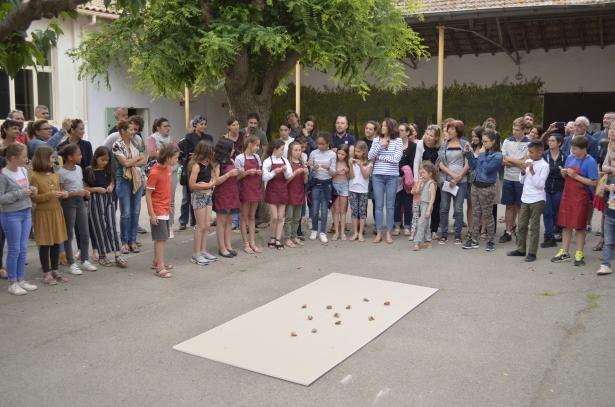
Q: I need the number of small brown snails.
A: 11